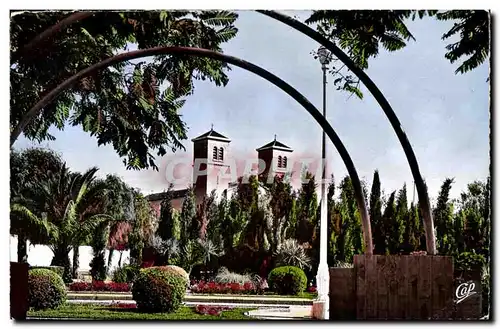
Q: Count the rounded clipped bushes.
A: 3